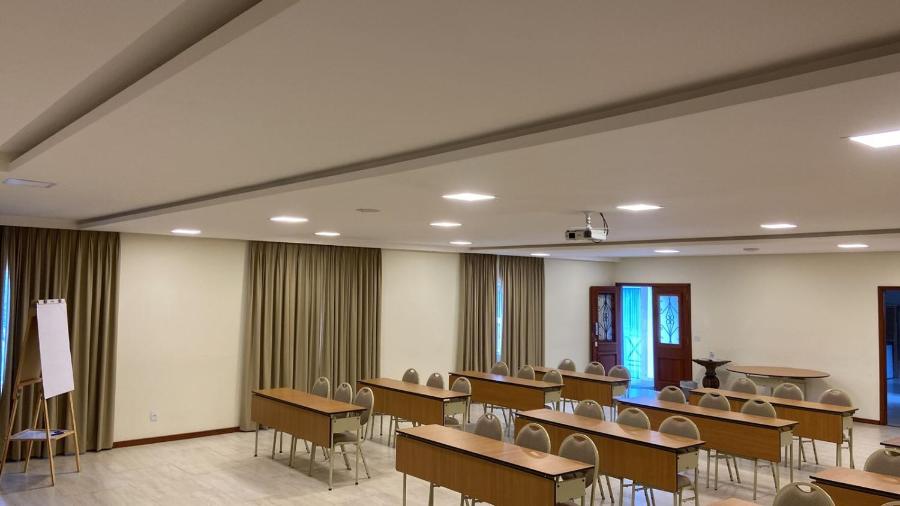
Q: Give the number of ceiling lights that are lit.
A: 12